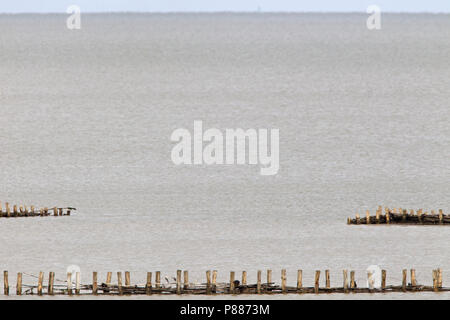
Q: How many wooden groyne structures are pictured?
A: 3